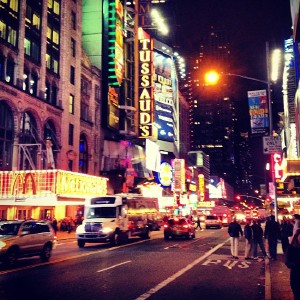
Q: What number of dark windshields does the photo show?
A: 2